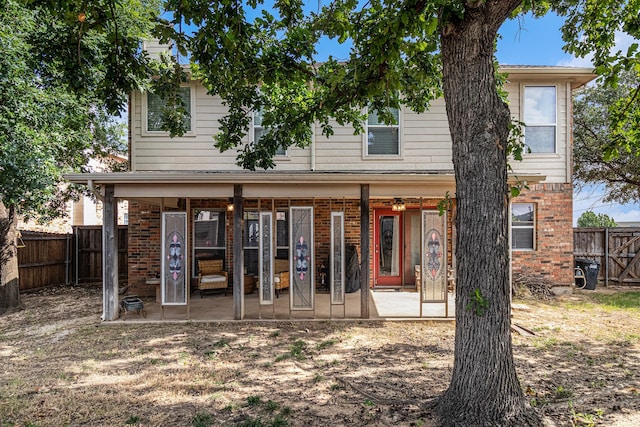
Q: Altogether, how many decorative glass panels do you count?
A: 5